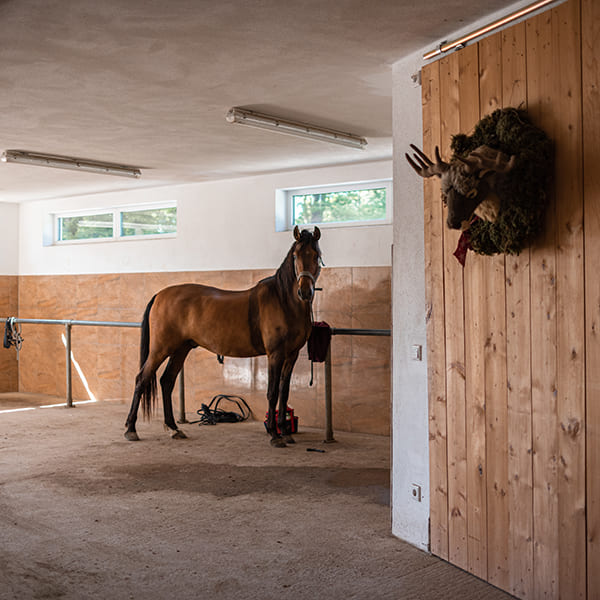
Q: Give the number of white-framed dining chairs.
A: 0